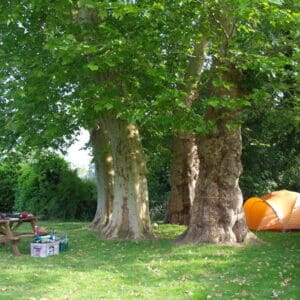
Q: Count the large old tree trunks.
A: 4